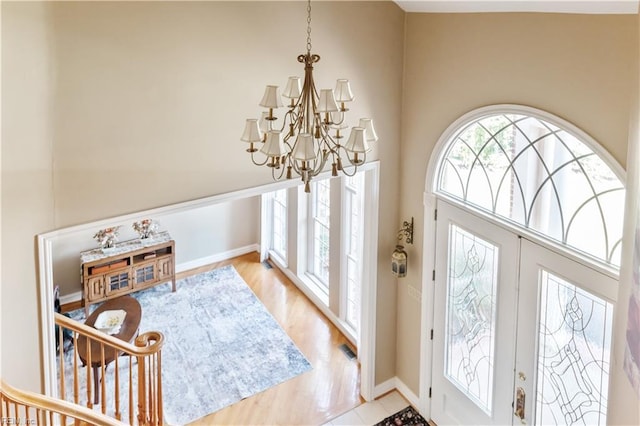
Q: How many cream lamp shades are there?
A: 11